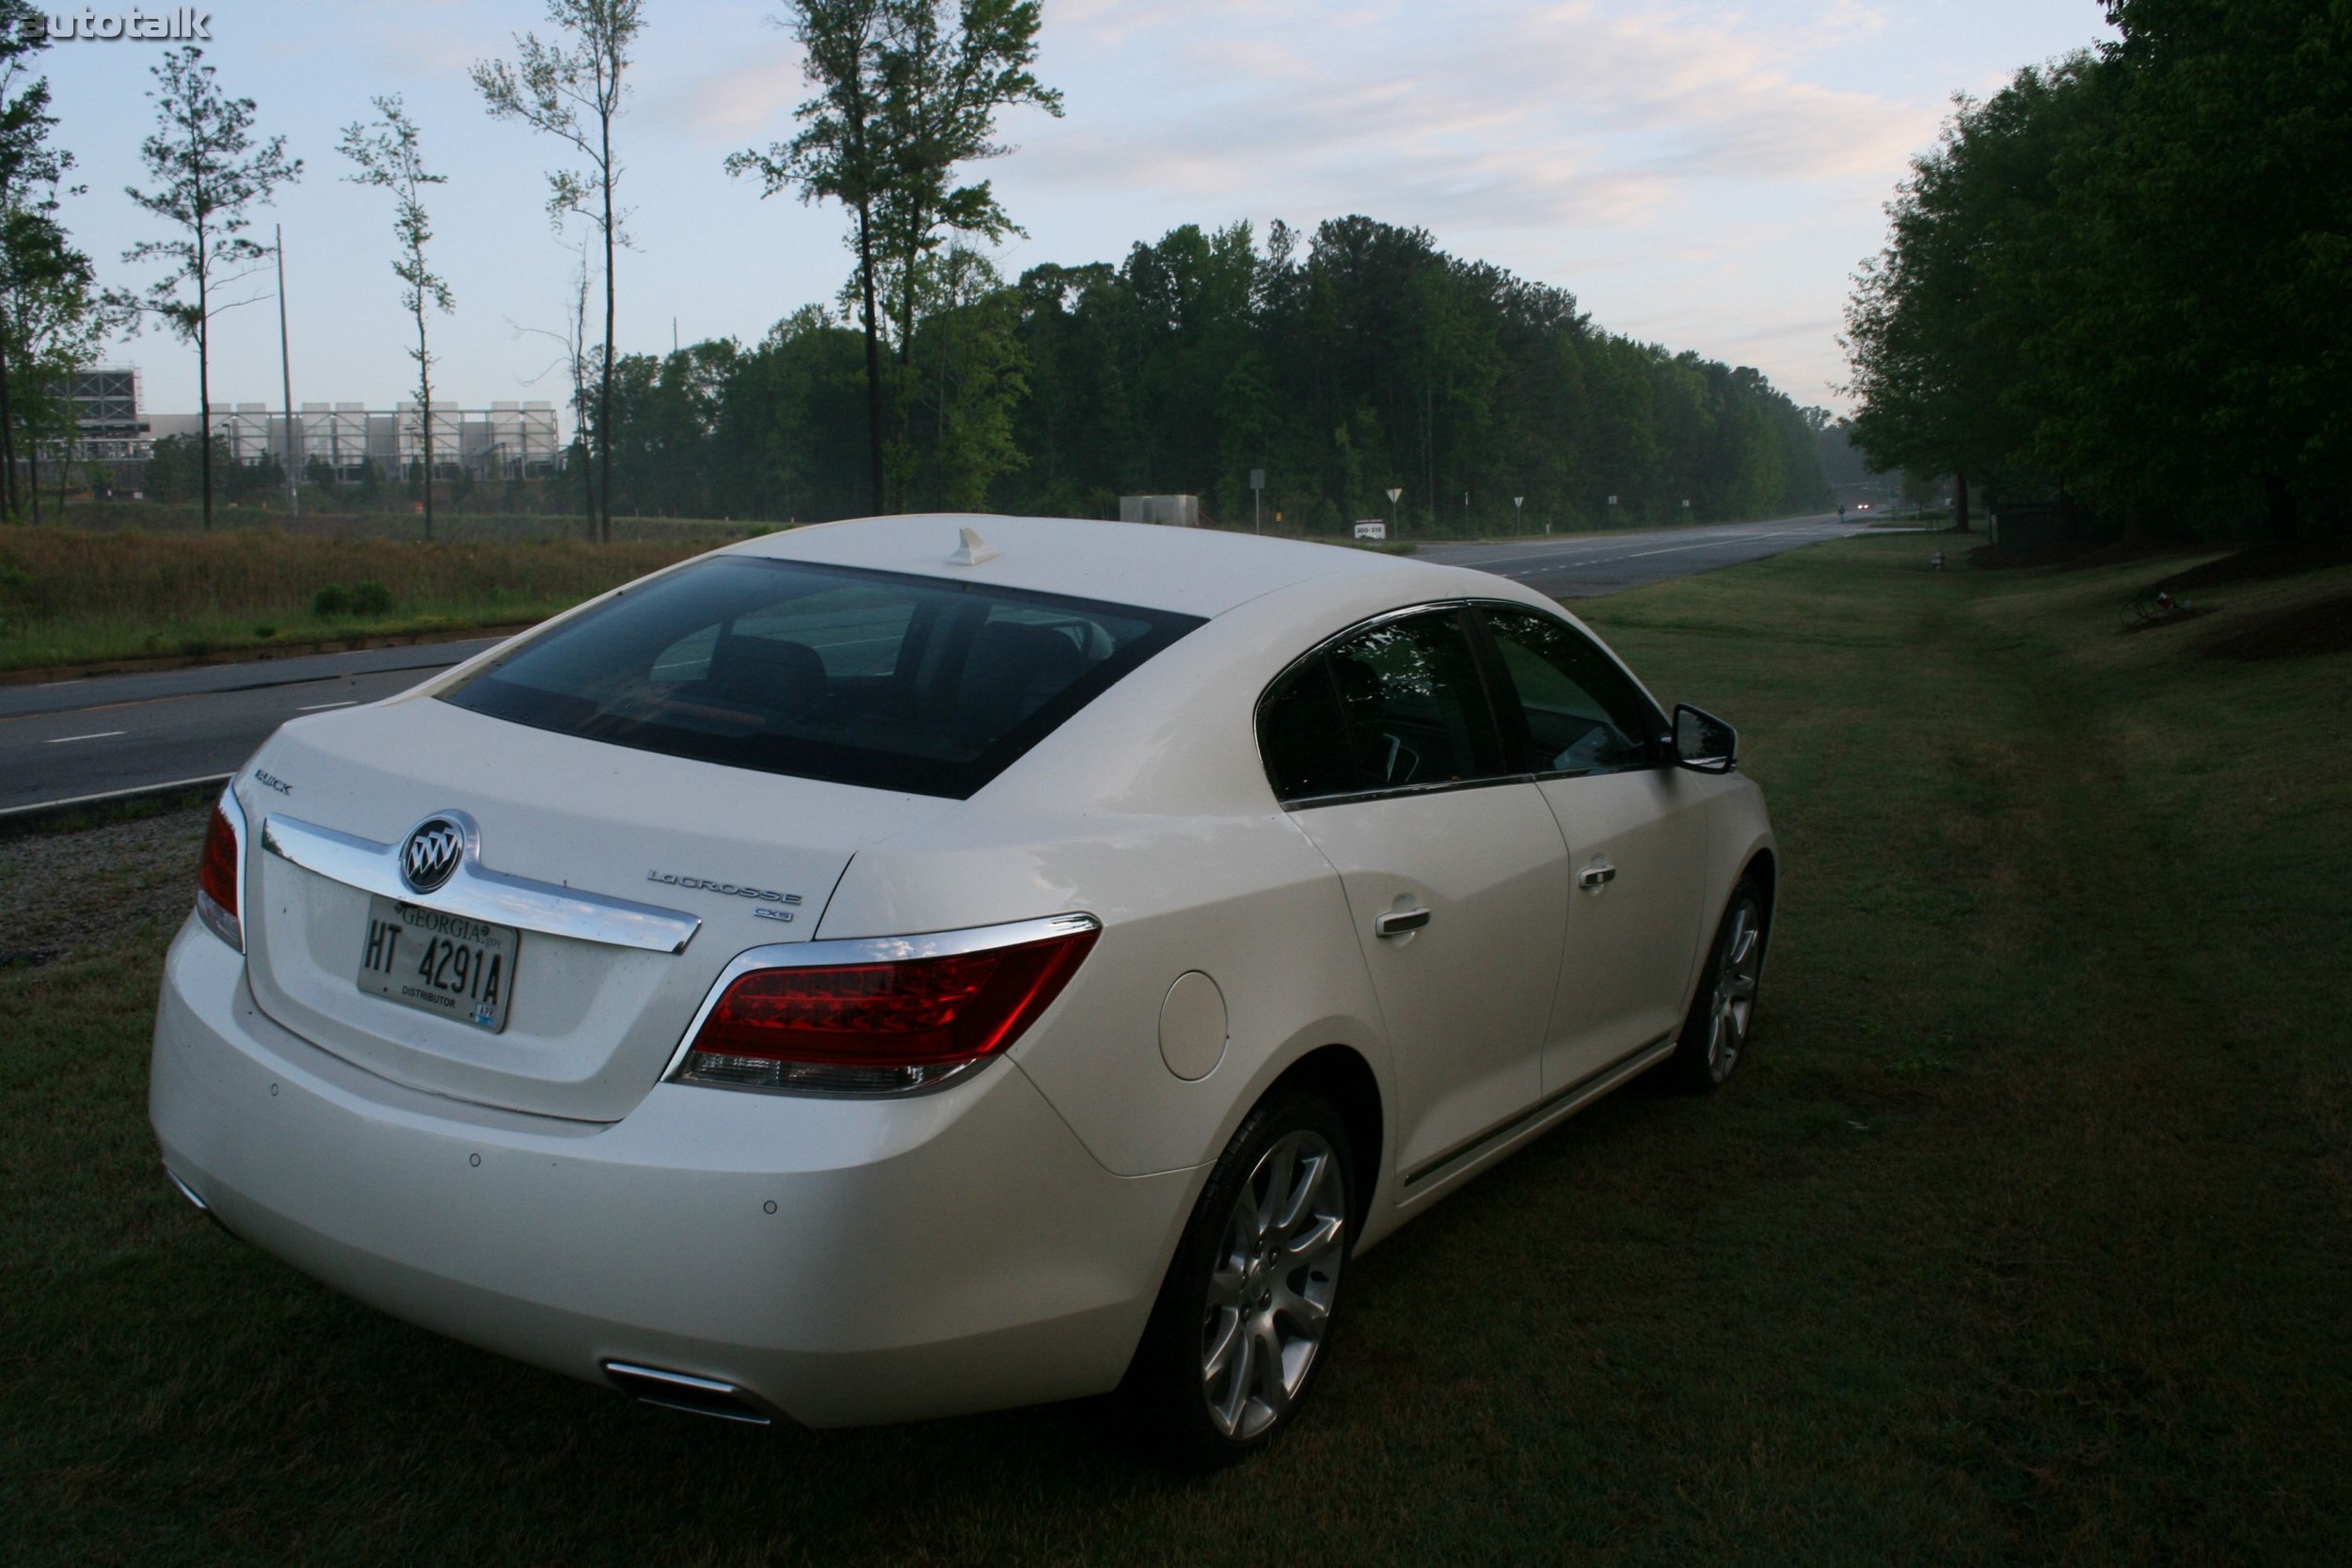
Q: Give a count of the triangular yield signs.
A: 2